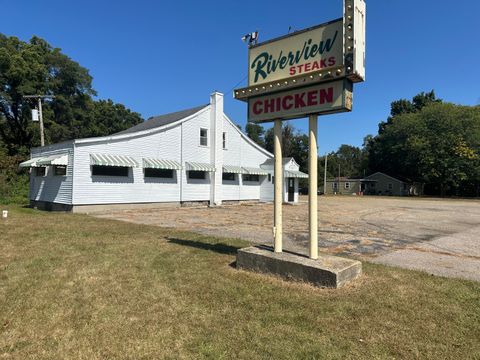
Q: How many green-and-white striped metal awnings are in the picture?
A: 8